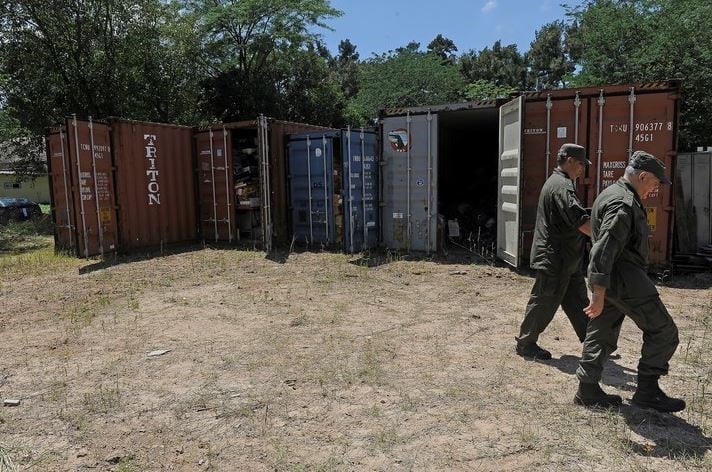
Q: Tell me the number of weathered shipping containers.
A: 5